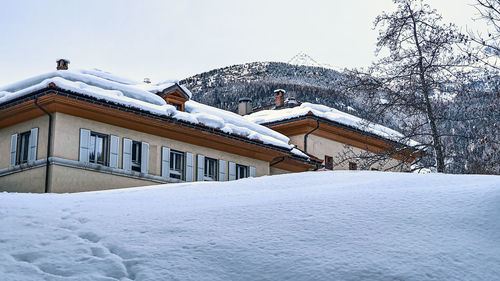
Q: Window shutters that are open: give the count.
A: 12